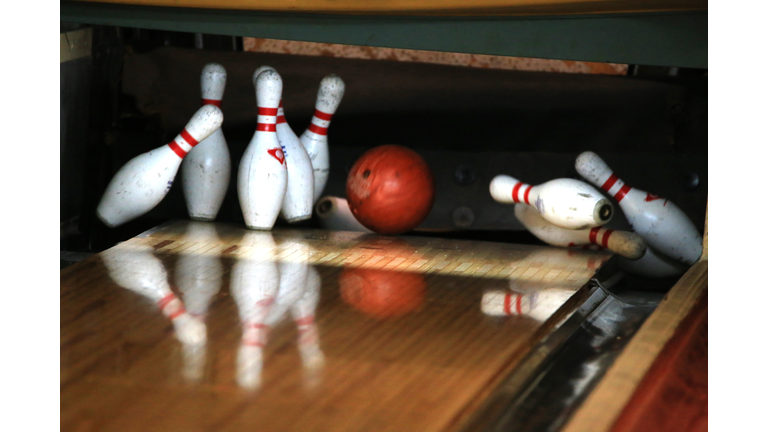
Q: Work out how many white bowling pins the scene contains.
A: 10